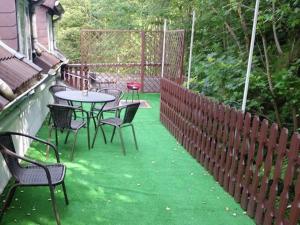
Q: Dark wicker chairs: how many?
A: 5